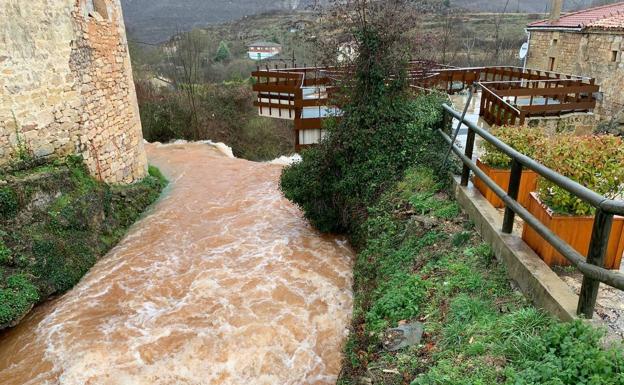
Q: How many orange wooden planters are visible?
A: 2